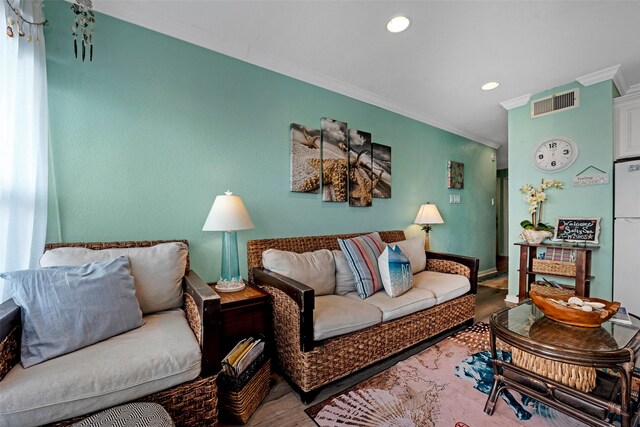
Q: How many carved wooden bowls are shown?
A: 1